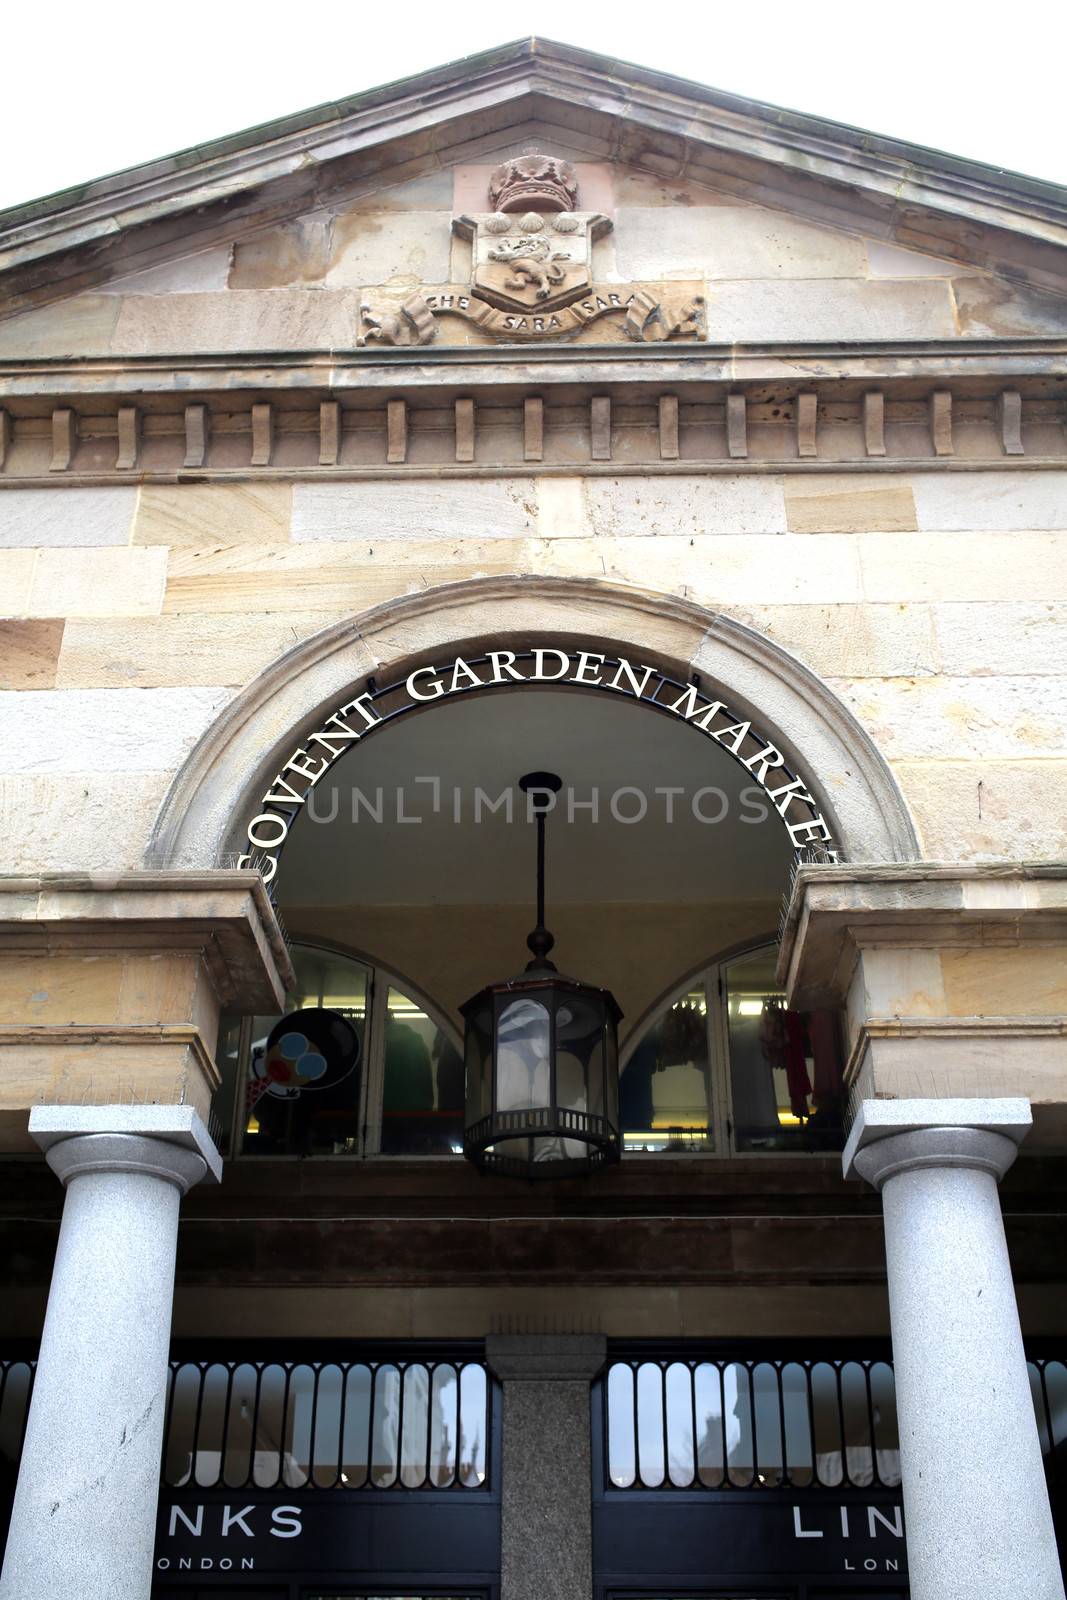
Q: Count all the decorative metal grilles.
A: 2